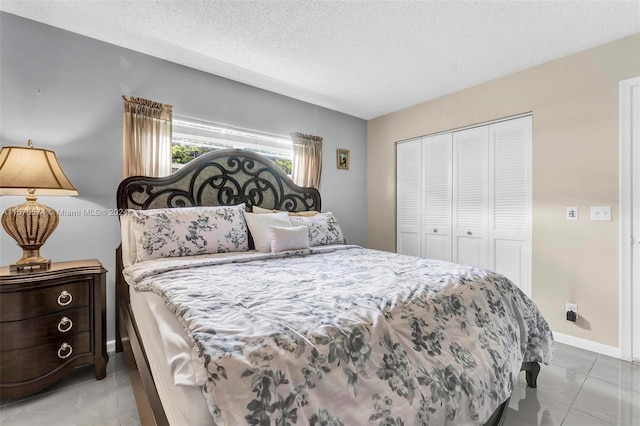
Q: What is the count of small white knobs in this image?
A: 2